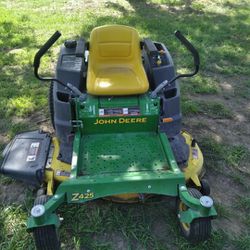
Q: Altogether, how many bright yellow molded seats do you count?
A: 1